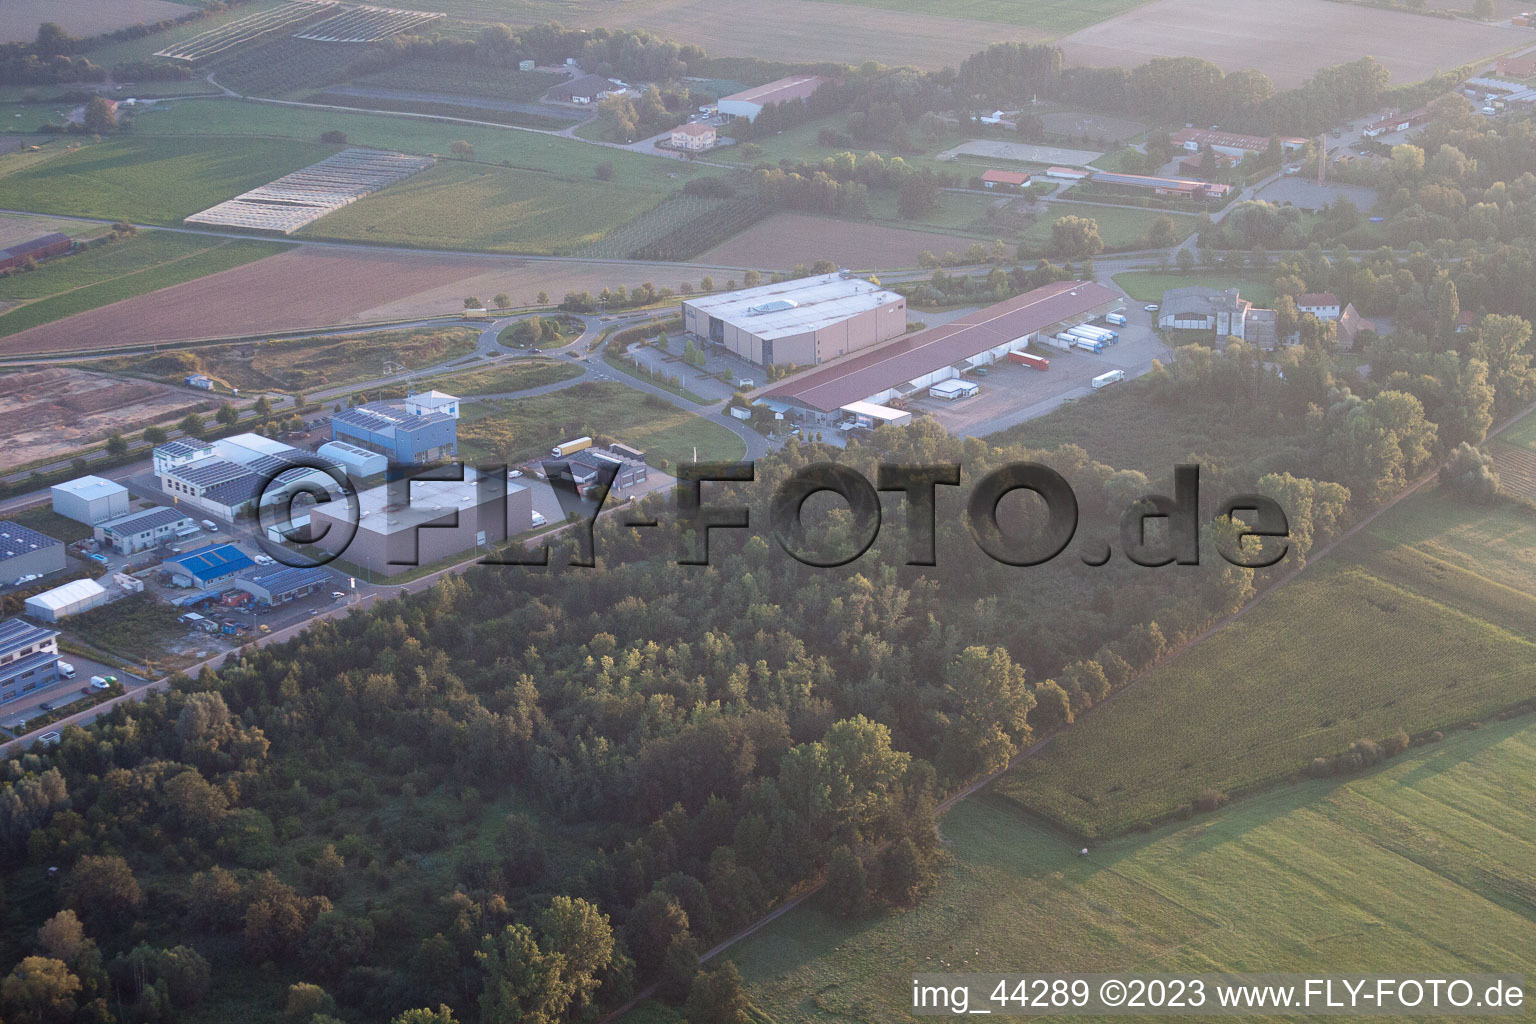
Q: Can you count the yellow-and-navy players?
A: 0